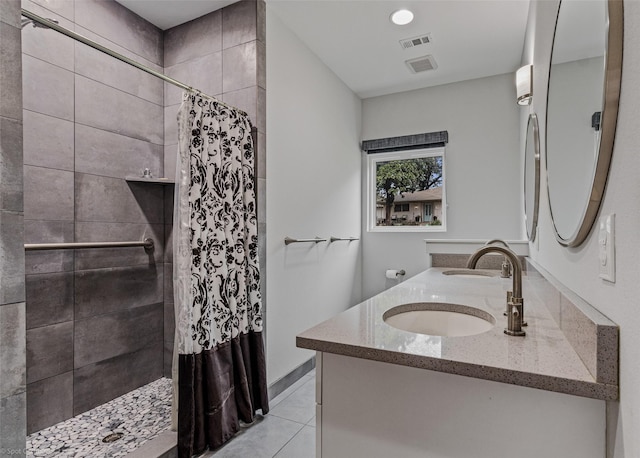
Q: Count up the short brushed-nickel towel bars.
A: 2